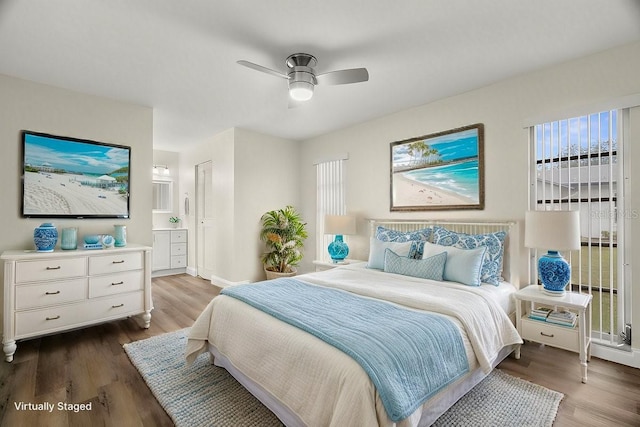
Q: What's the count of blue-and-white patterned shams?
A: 2